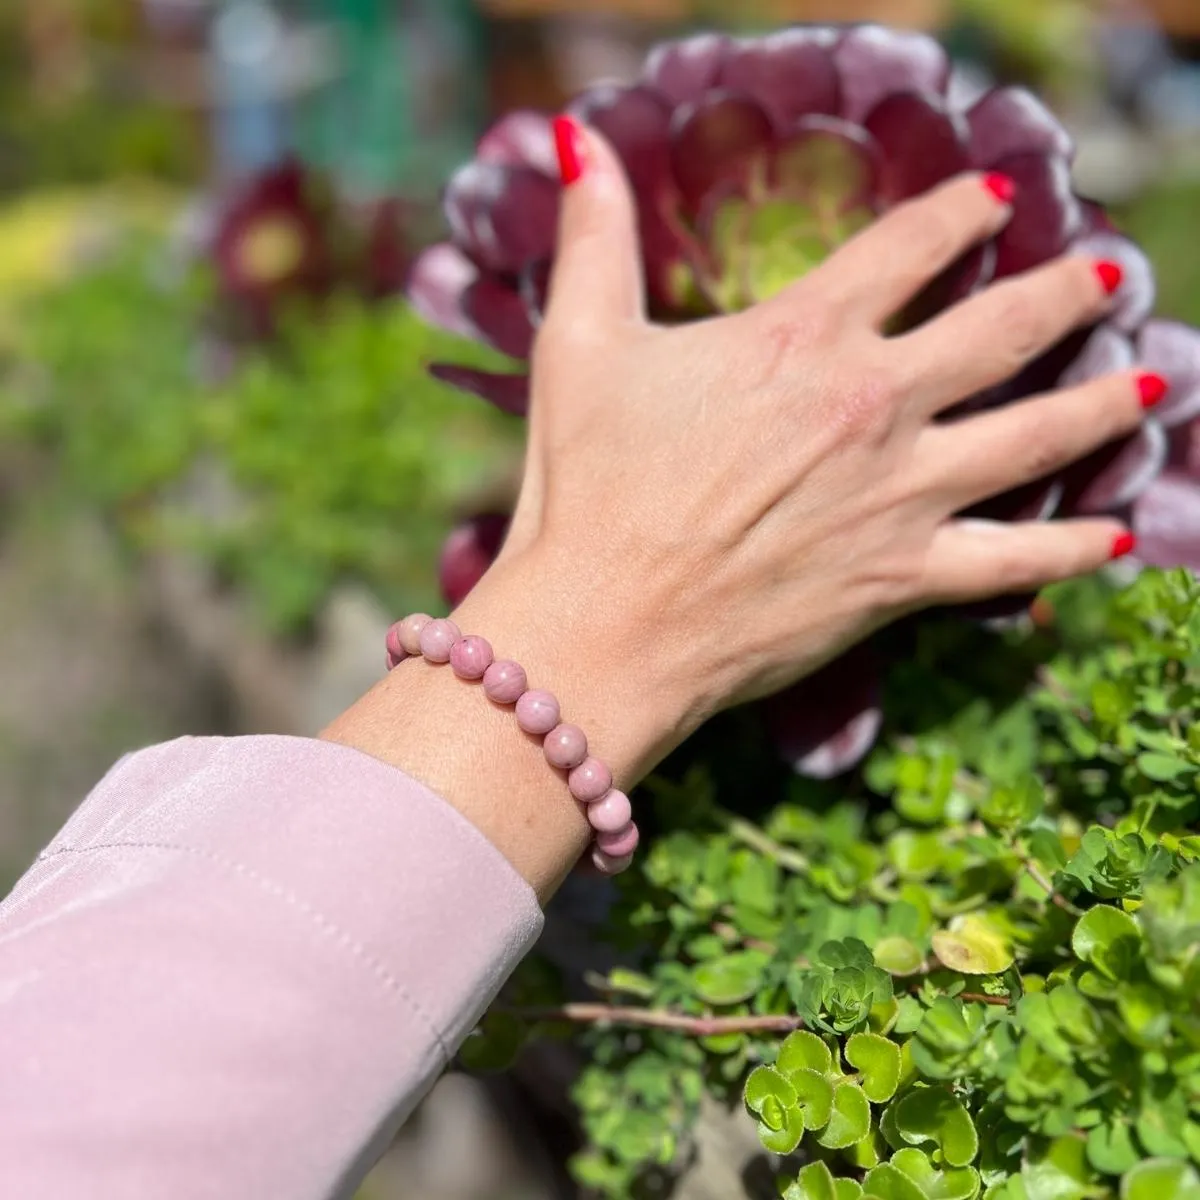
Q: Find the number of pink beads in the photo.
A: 12